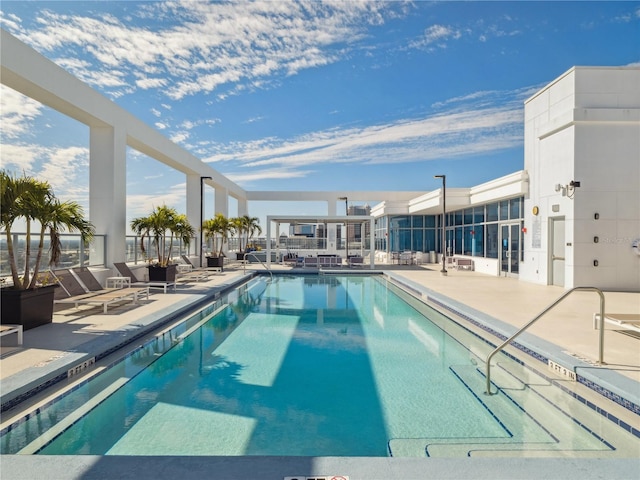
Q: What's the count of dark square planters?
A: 4